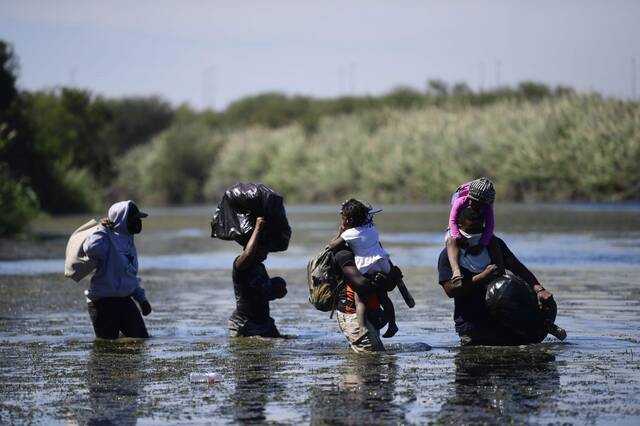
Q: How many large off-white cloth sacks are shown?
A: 1